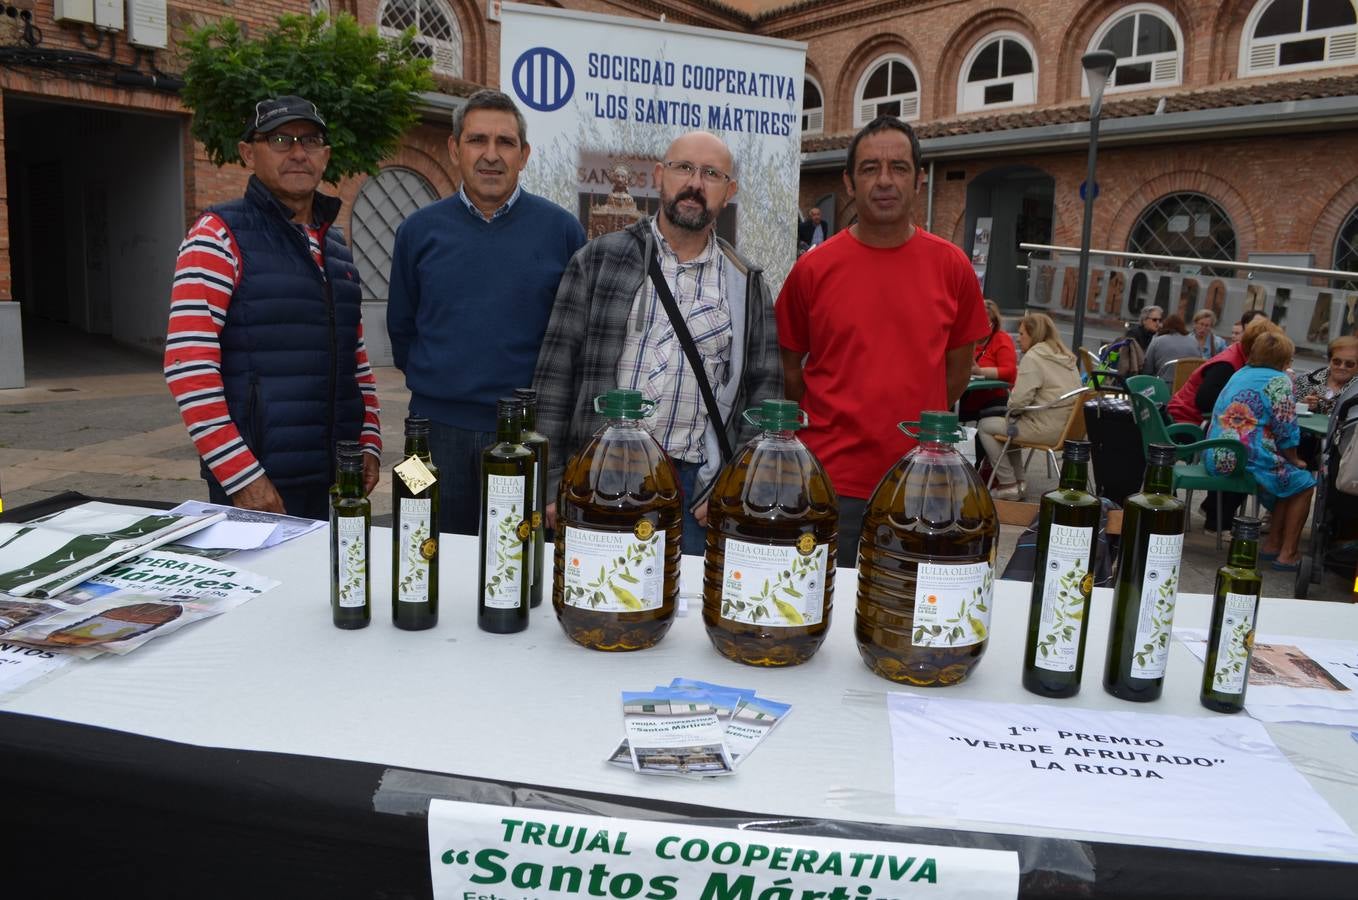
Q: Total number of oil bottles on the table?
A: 11